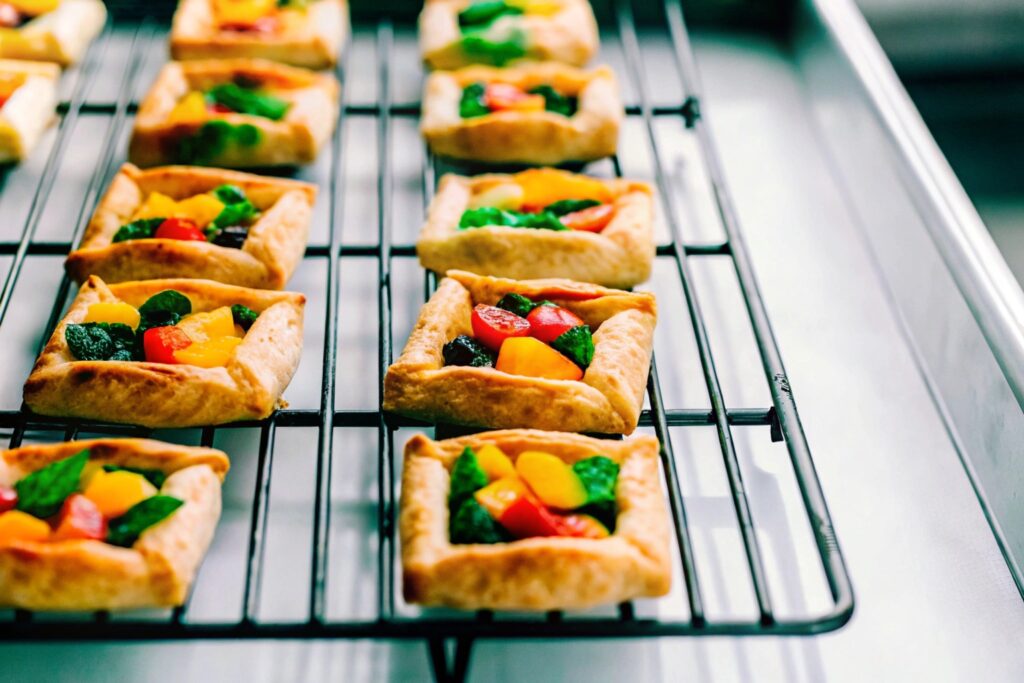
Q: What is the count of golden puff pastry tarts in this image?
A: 12